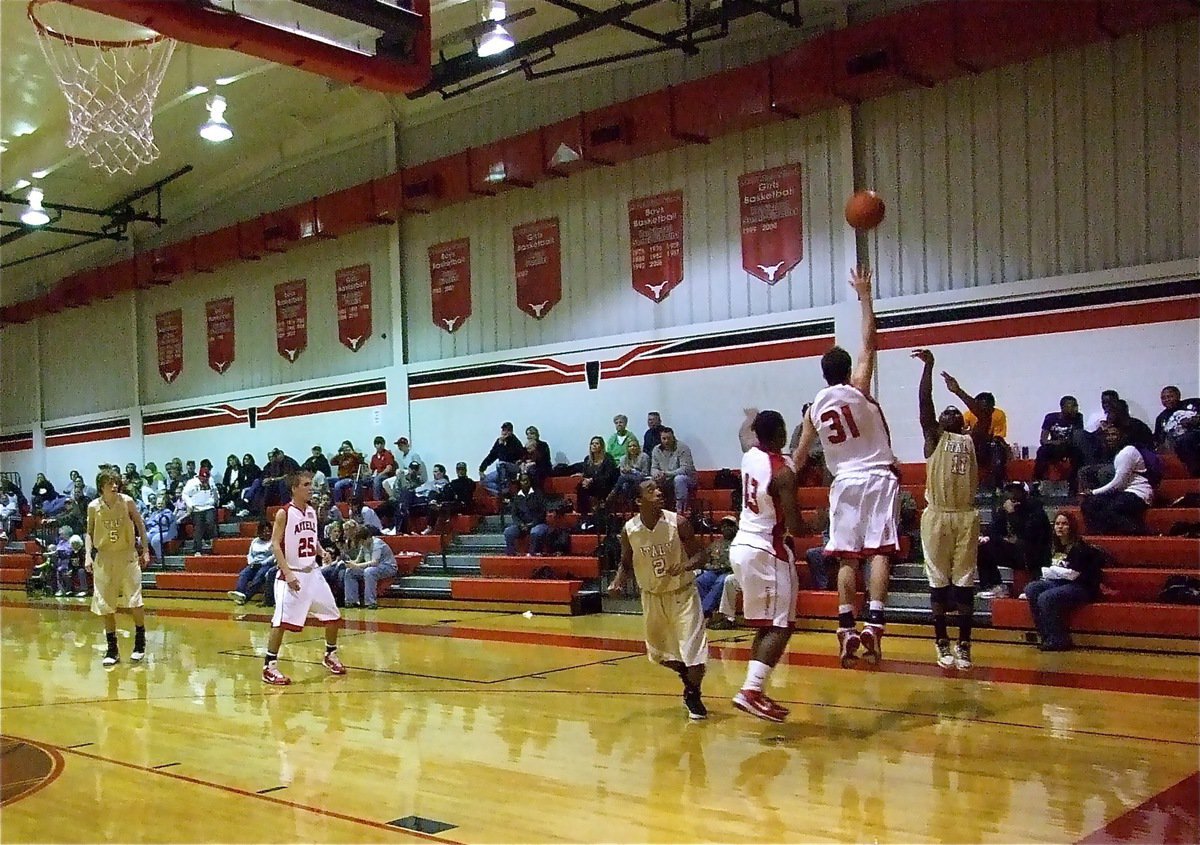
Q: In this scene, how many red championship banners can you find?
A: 8